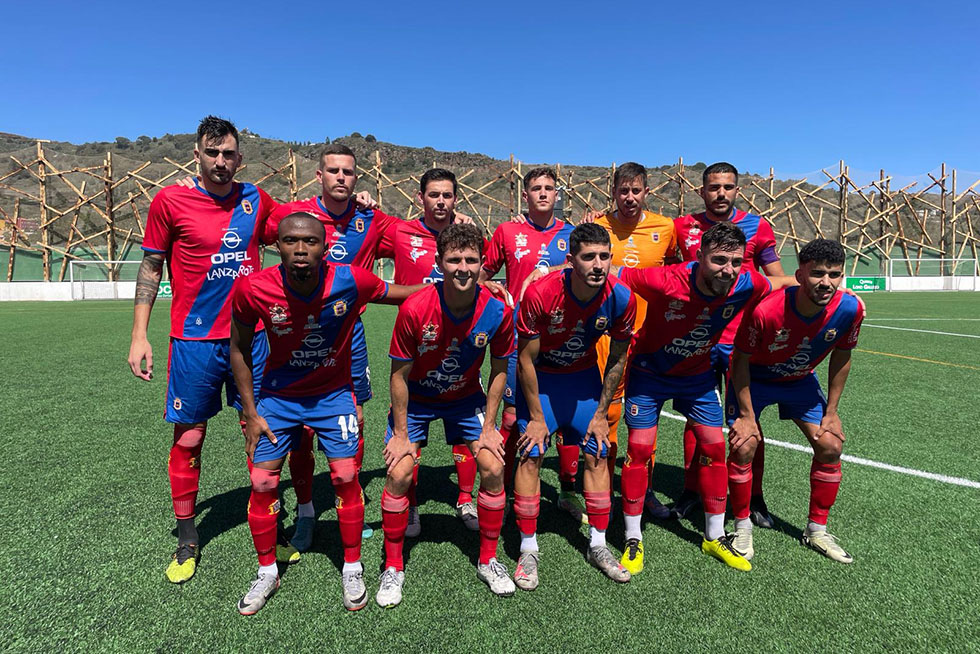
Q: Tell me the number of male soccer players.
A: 11